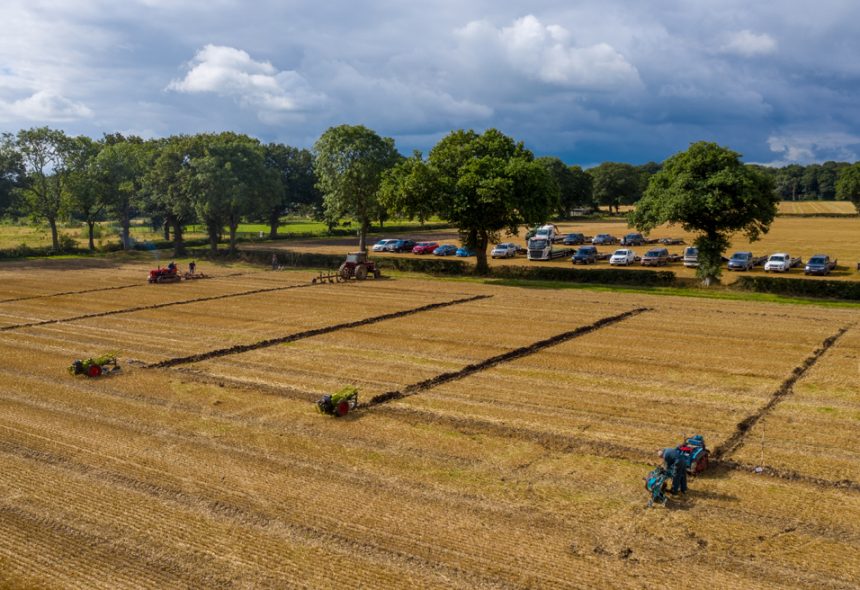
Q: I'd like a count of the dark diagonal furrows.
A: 5